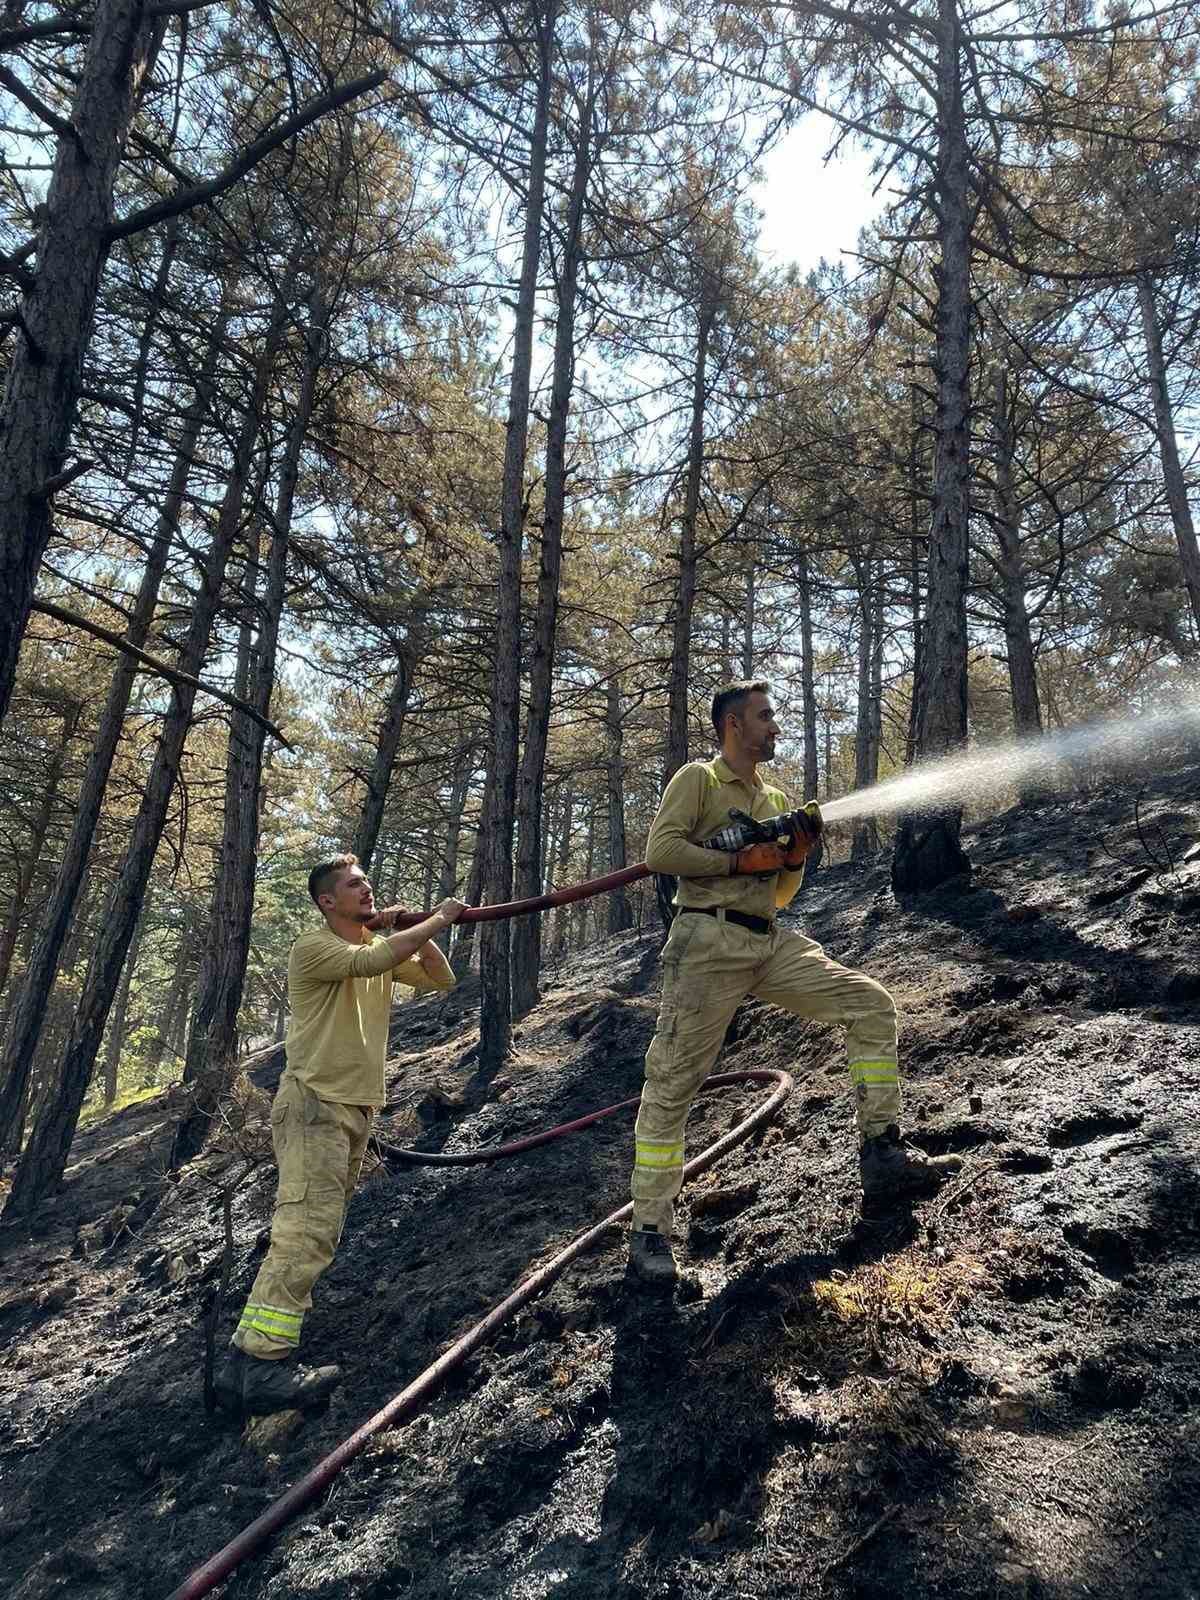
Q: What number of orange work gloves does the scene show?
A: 2